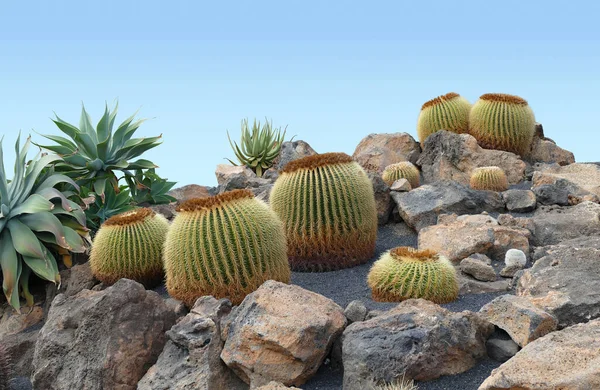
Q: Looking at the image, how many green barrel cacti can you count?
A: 8